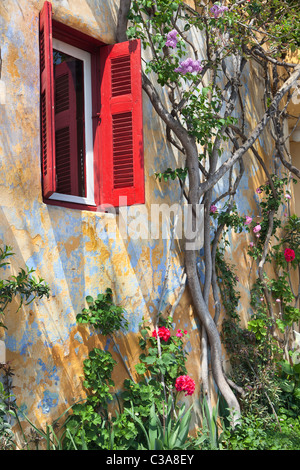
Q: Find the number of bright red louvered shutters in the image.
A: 2